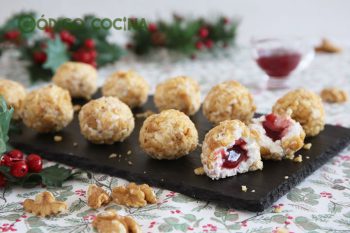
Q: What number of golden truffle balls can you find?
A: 10